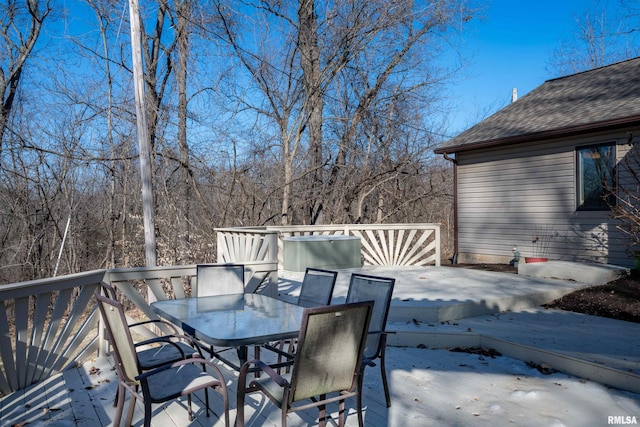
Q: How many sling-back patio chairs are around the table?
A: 6